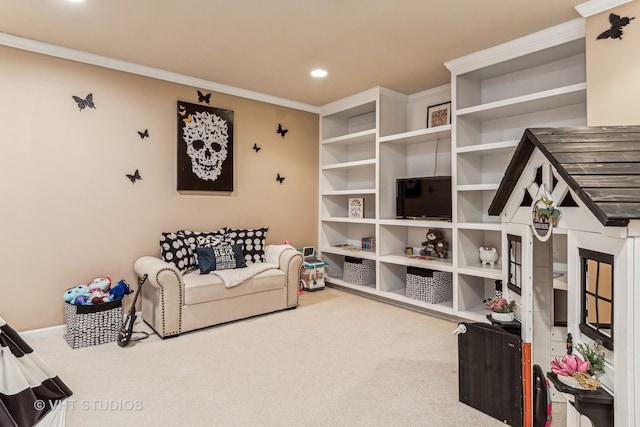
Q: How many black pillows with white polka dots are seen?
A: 3